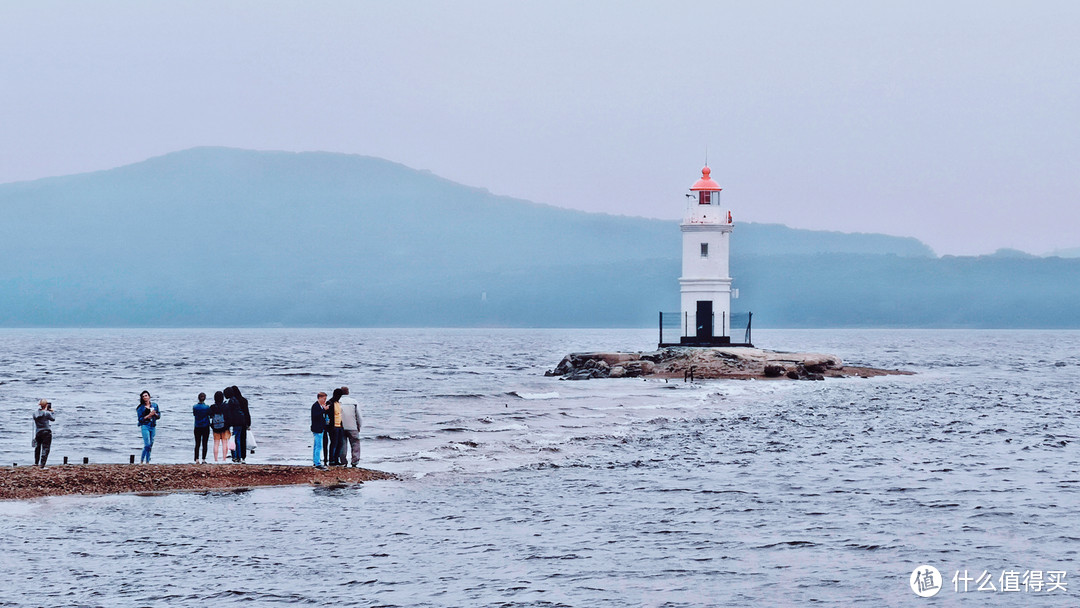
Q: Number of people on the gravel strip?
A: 9